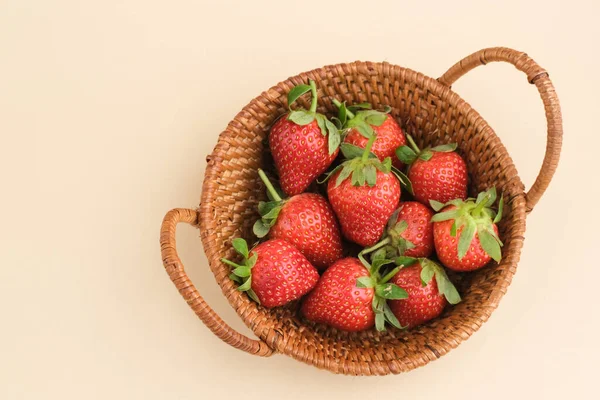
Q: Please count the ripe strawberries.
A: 10